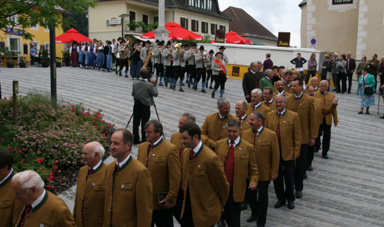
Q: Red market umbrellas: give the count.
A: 3